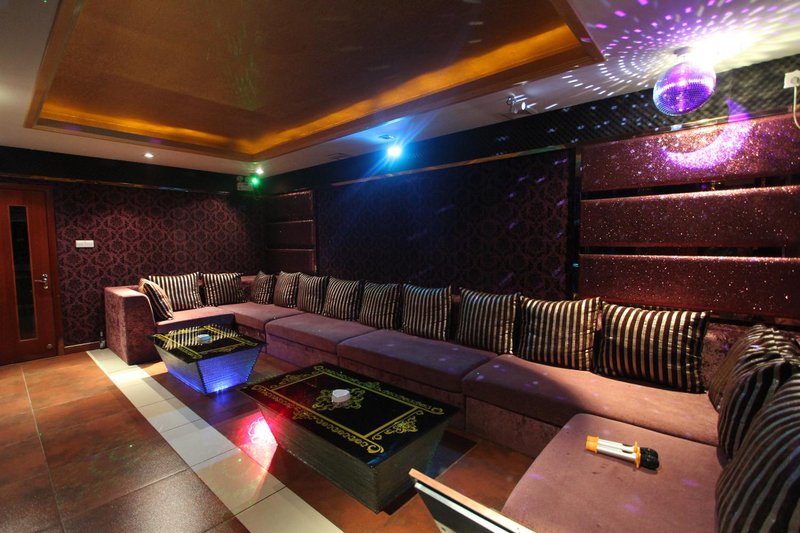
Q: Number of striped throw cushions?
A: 15